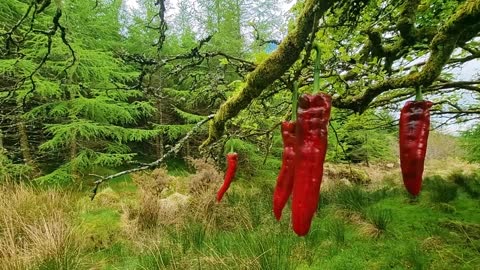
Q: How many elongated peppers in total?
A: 4